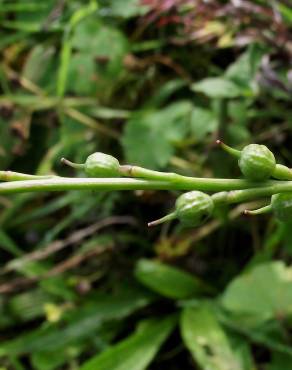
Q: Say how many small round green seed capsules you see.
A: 4